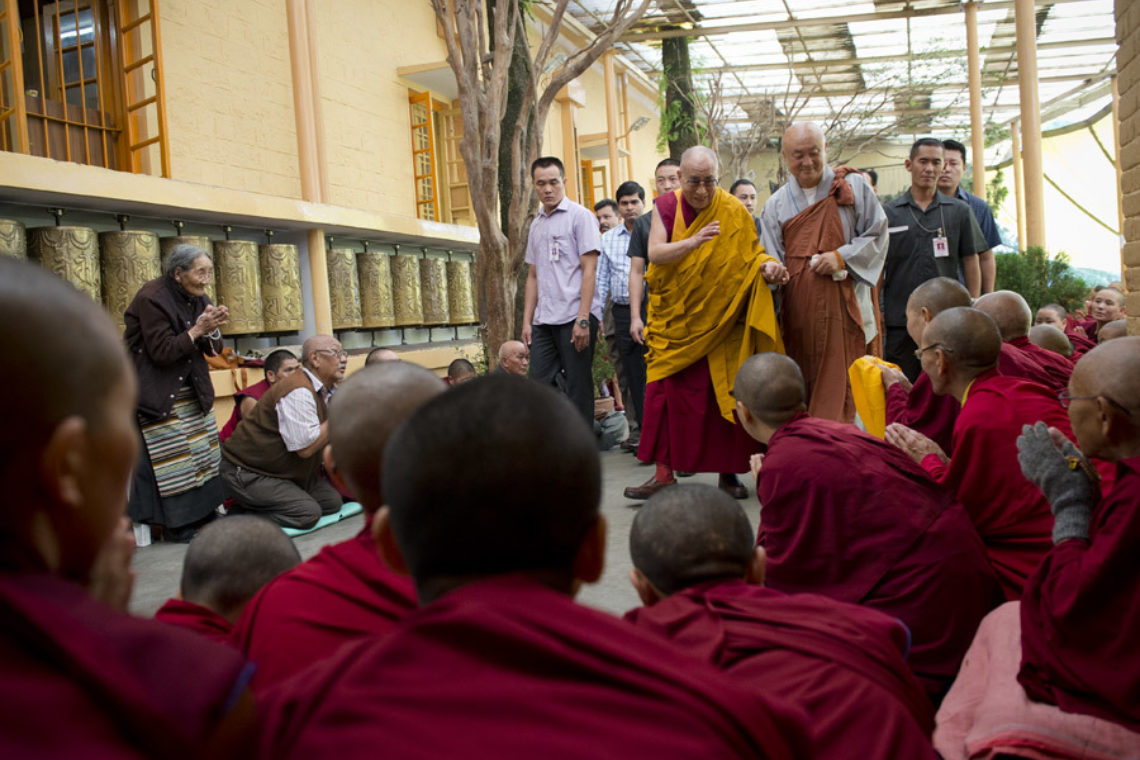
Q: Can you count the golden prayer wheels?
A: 12